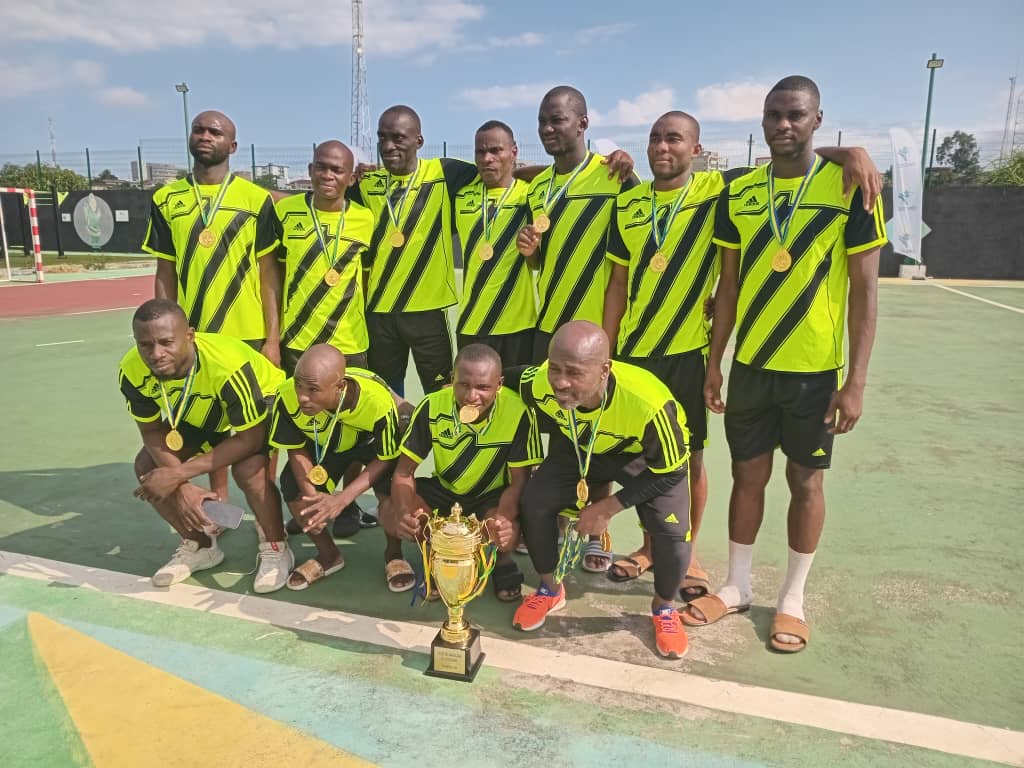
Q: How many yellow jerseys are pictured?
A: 11